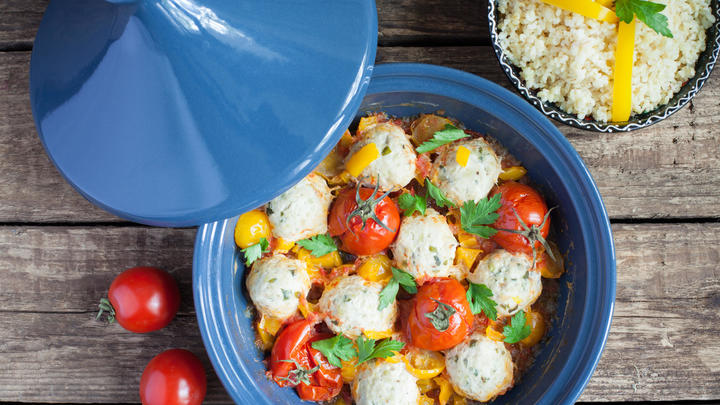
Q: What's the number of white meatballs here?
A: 9